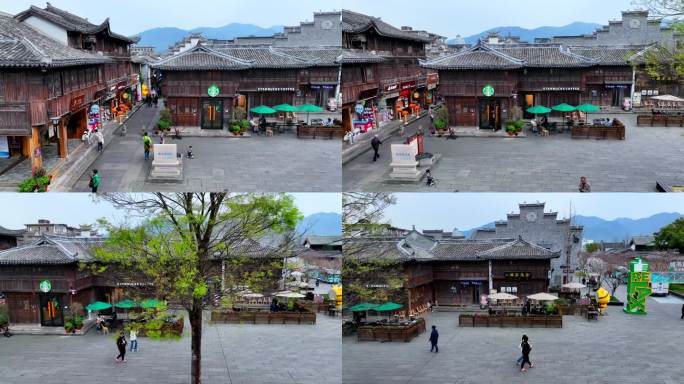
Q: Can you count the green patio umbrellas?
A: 11